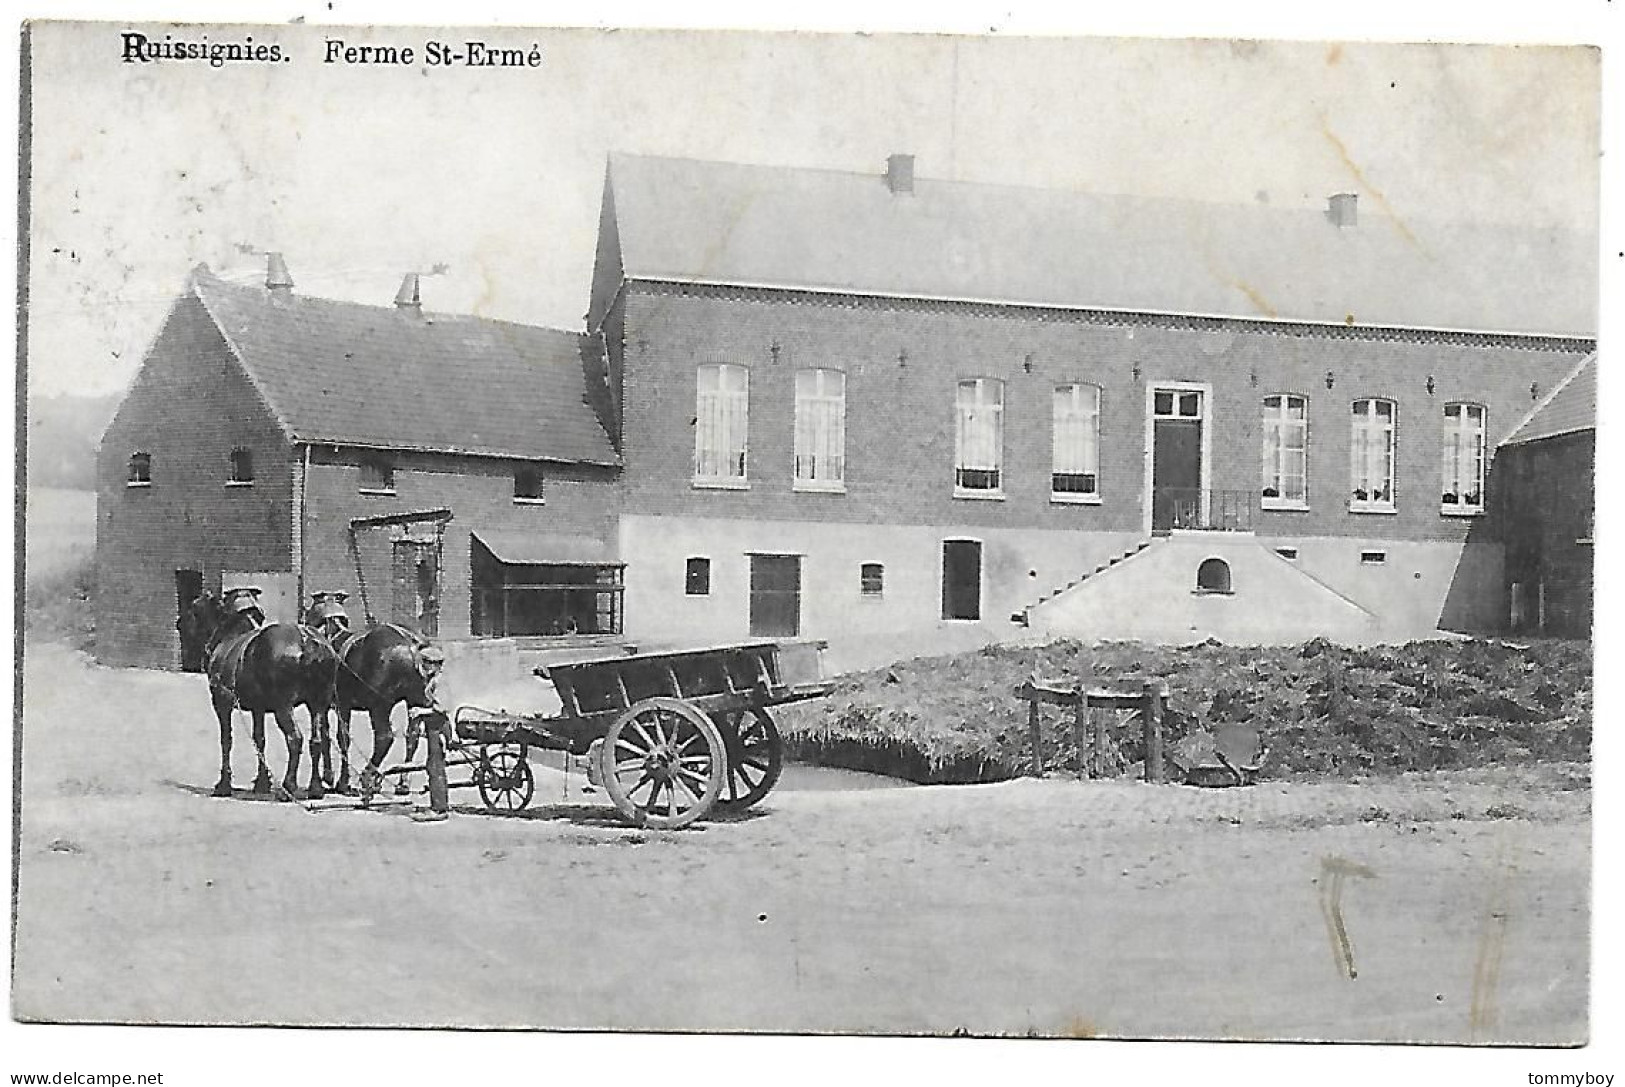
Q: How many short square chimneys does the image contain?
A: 2